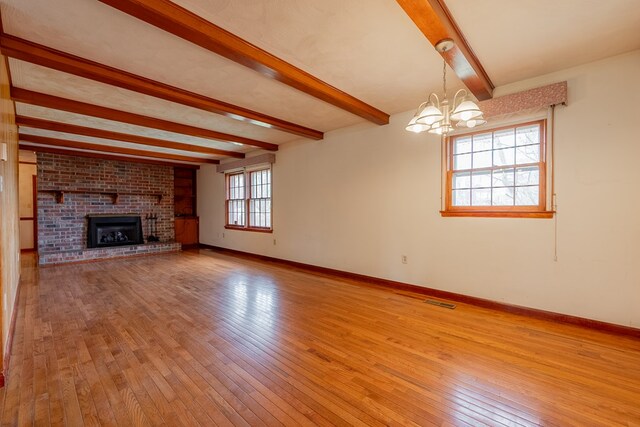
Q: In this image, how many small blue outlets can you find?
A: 0